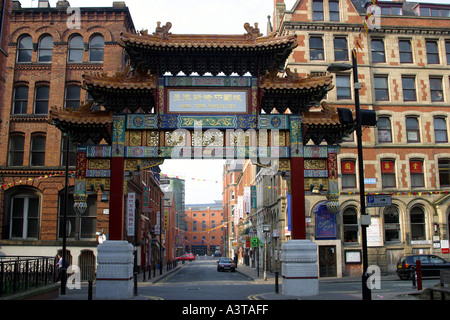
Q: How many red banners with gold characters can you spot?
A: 3